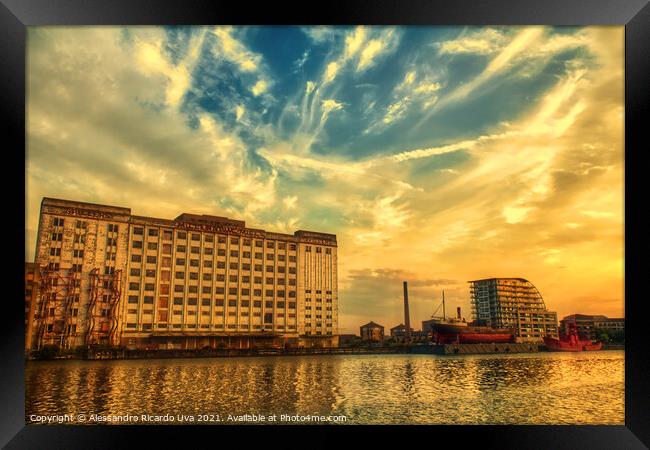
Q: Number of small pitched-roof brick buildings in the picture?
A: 2